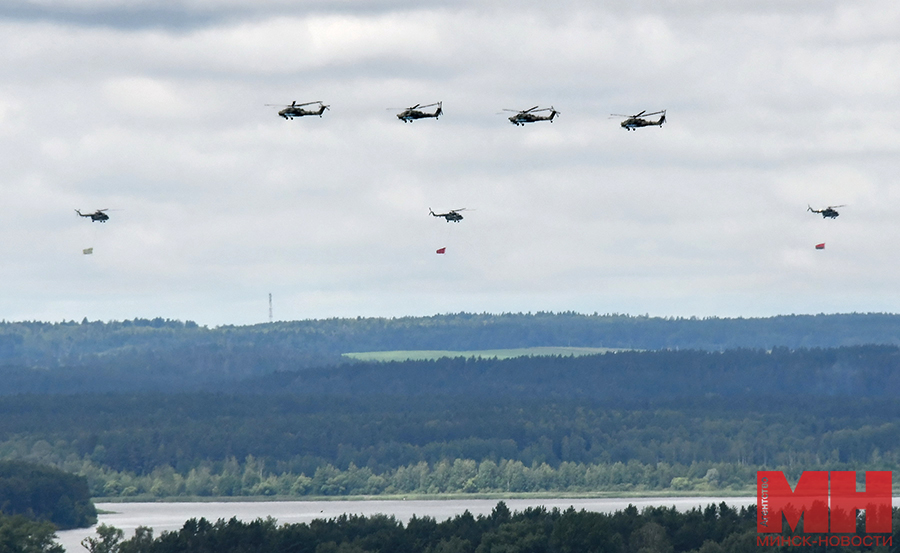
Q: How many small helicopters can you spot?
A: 3